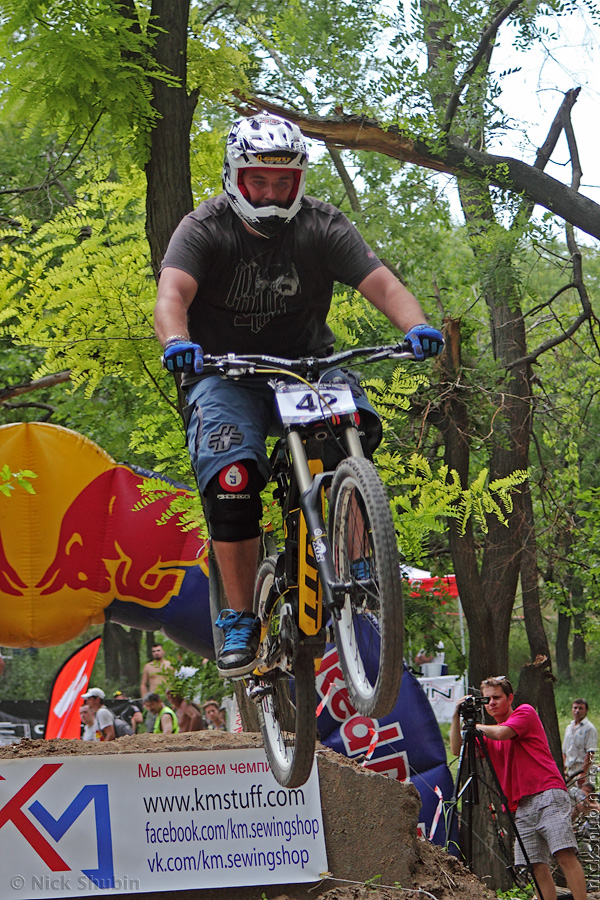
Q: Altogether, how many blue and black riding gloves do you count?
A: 2